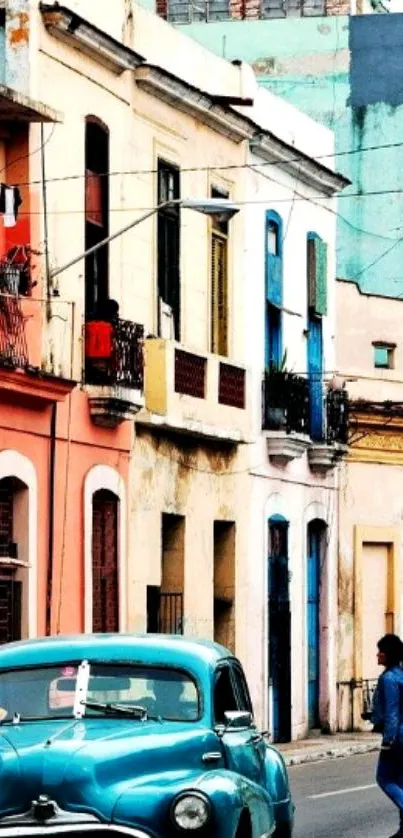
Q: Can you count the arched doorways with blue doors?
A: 2